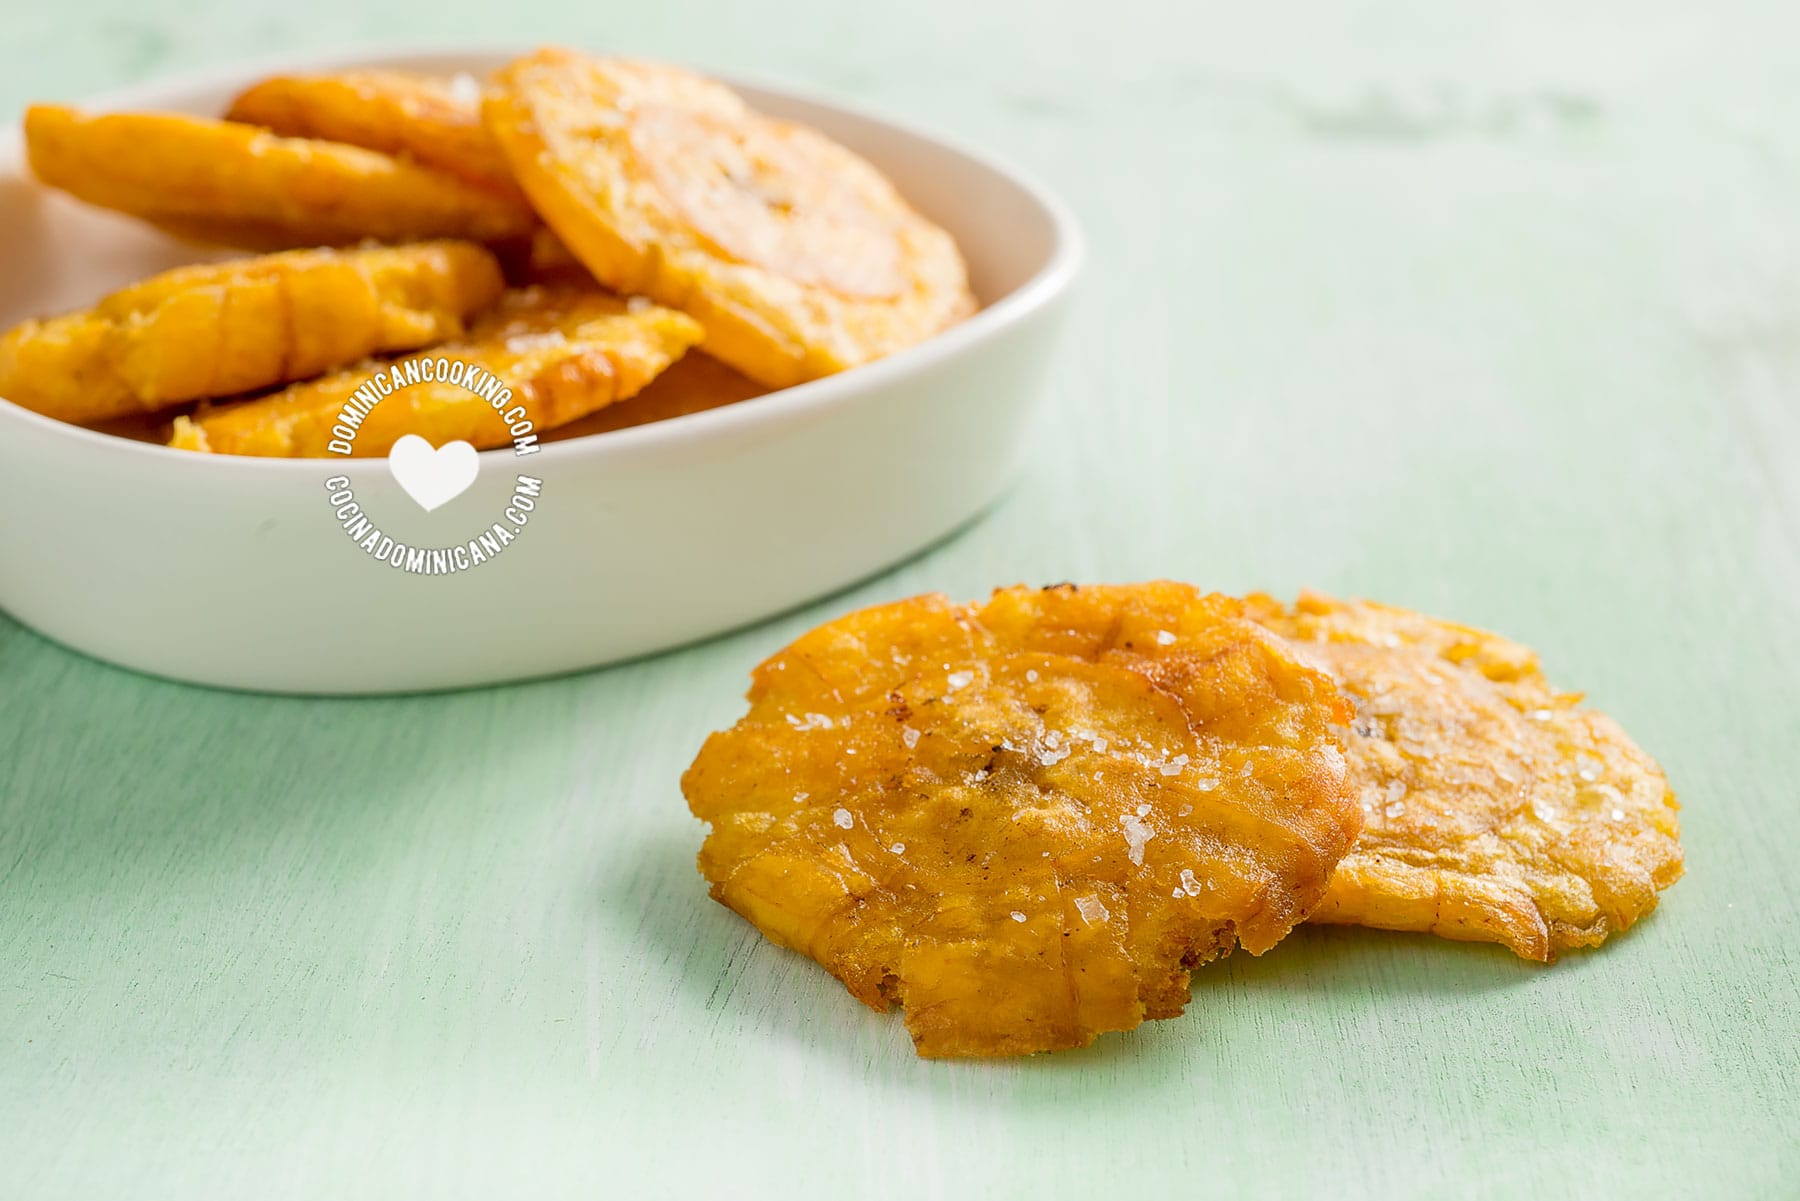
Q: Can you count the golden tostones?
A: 7